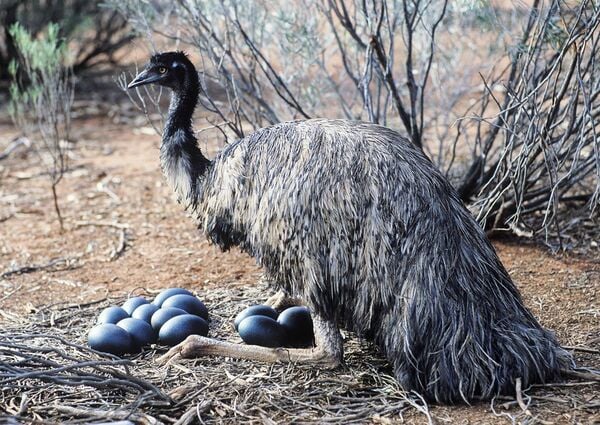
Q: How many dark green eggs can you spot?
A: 12